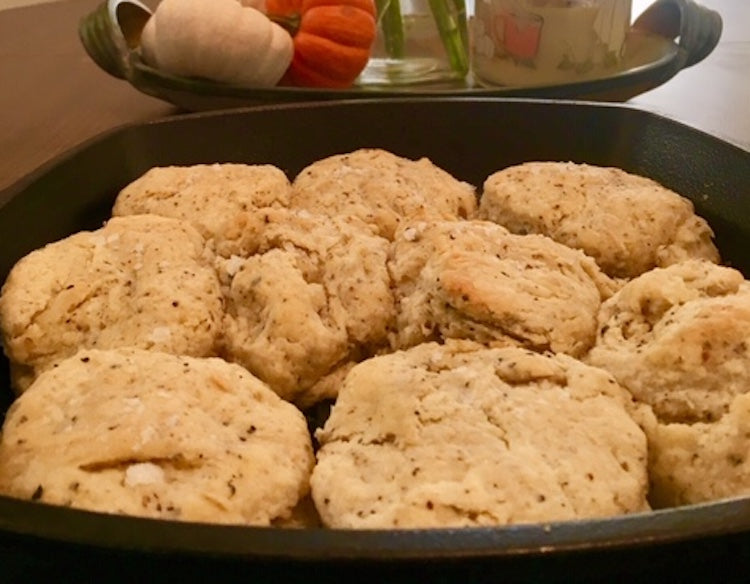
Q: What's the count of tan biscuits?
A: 10